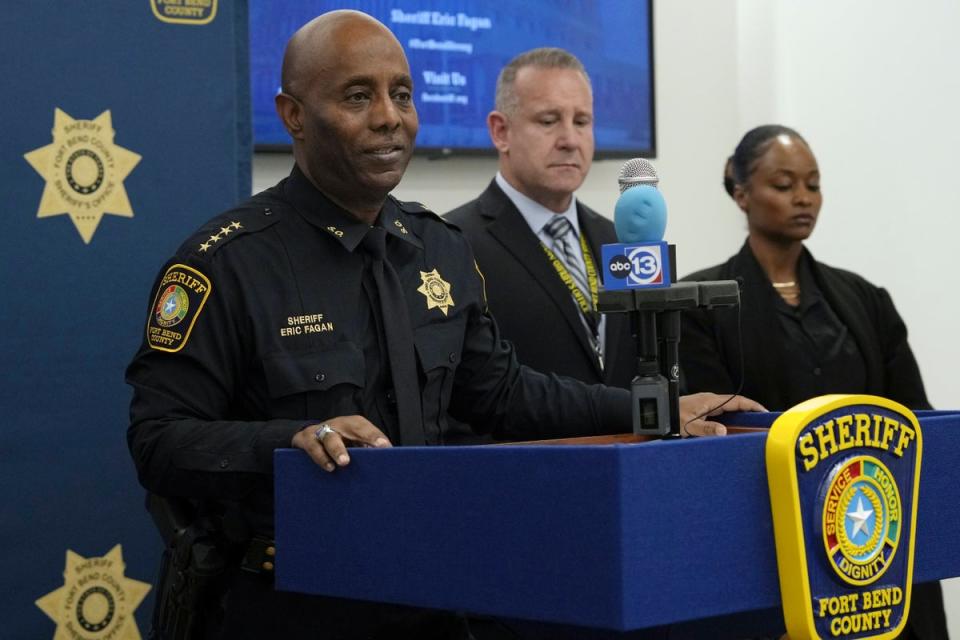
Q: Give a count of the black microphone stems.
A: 2